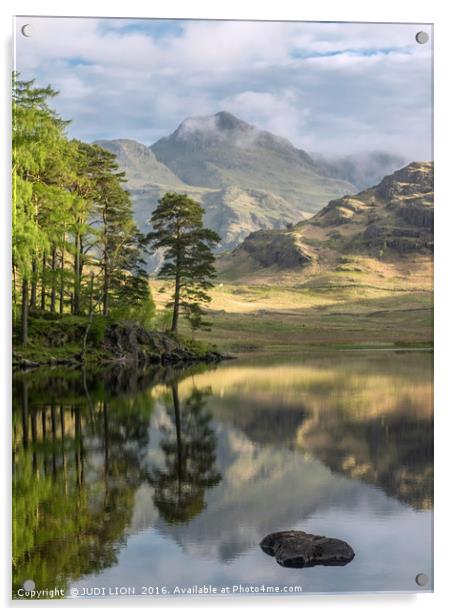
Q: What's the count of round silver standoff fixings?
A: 4